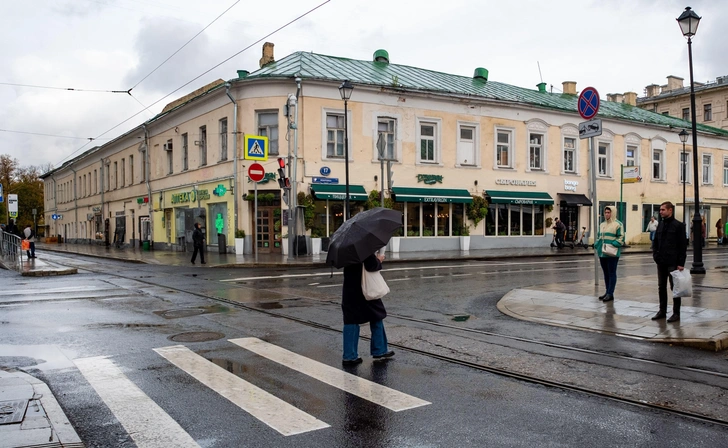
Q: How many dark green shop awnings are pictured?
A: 3